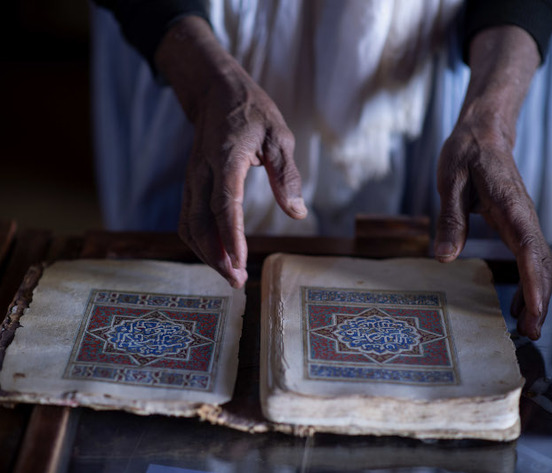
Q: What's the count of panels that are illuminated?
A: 2